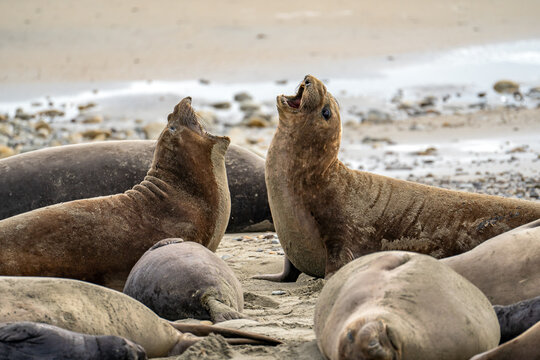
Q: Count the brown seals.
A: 2